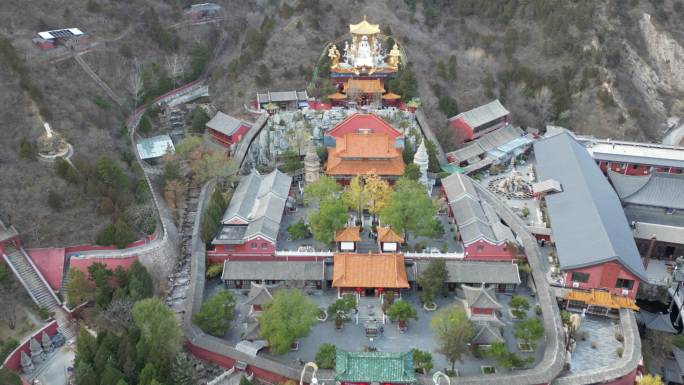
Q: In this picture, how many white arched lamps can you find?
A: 2